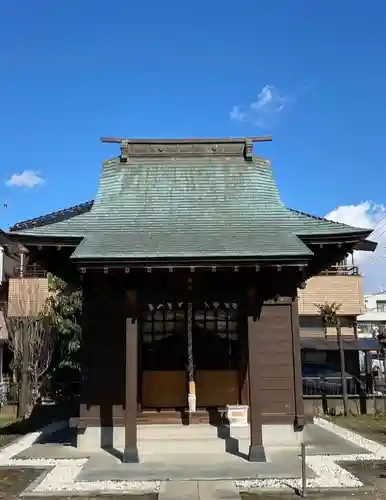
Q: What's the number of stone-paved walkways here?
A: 1